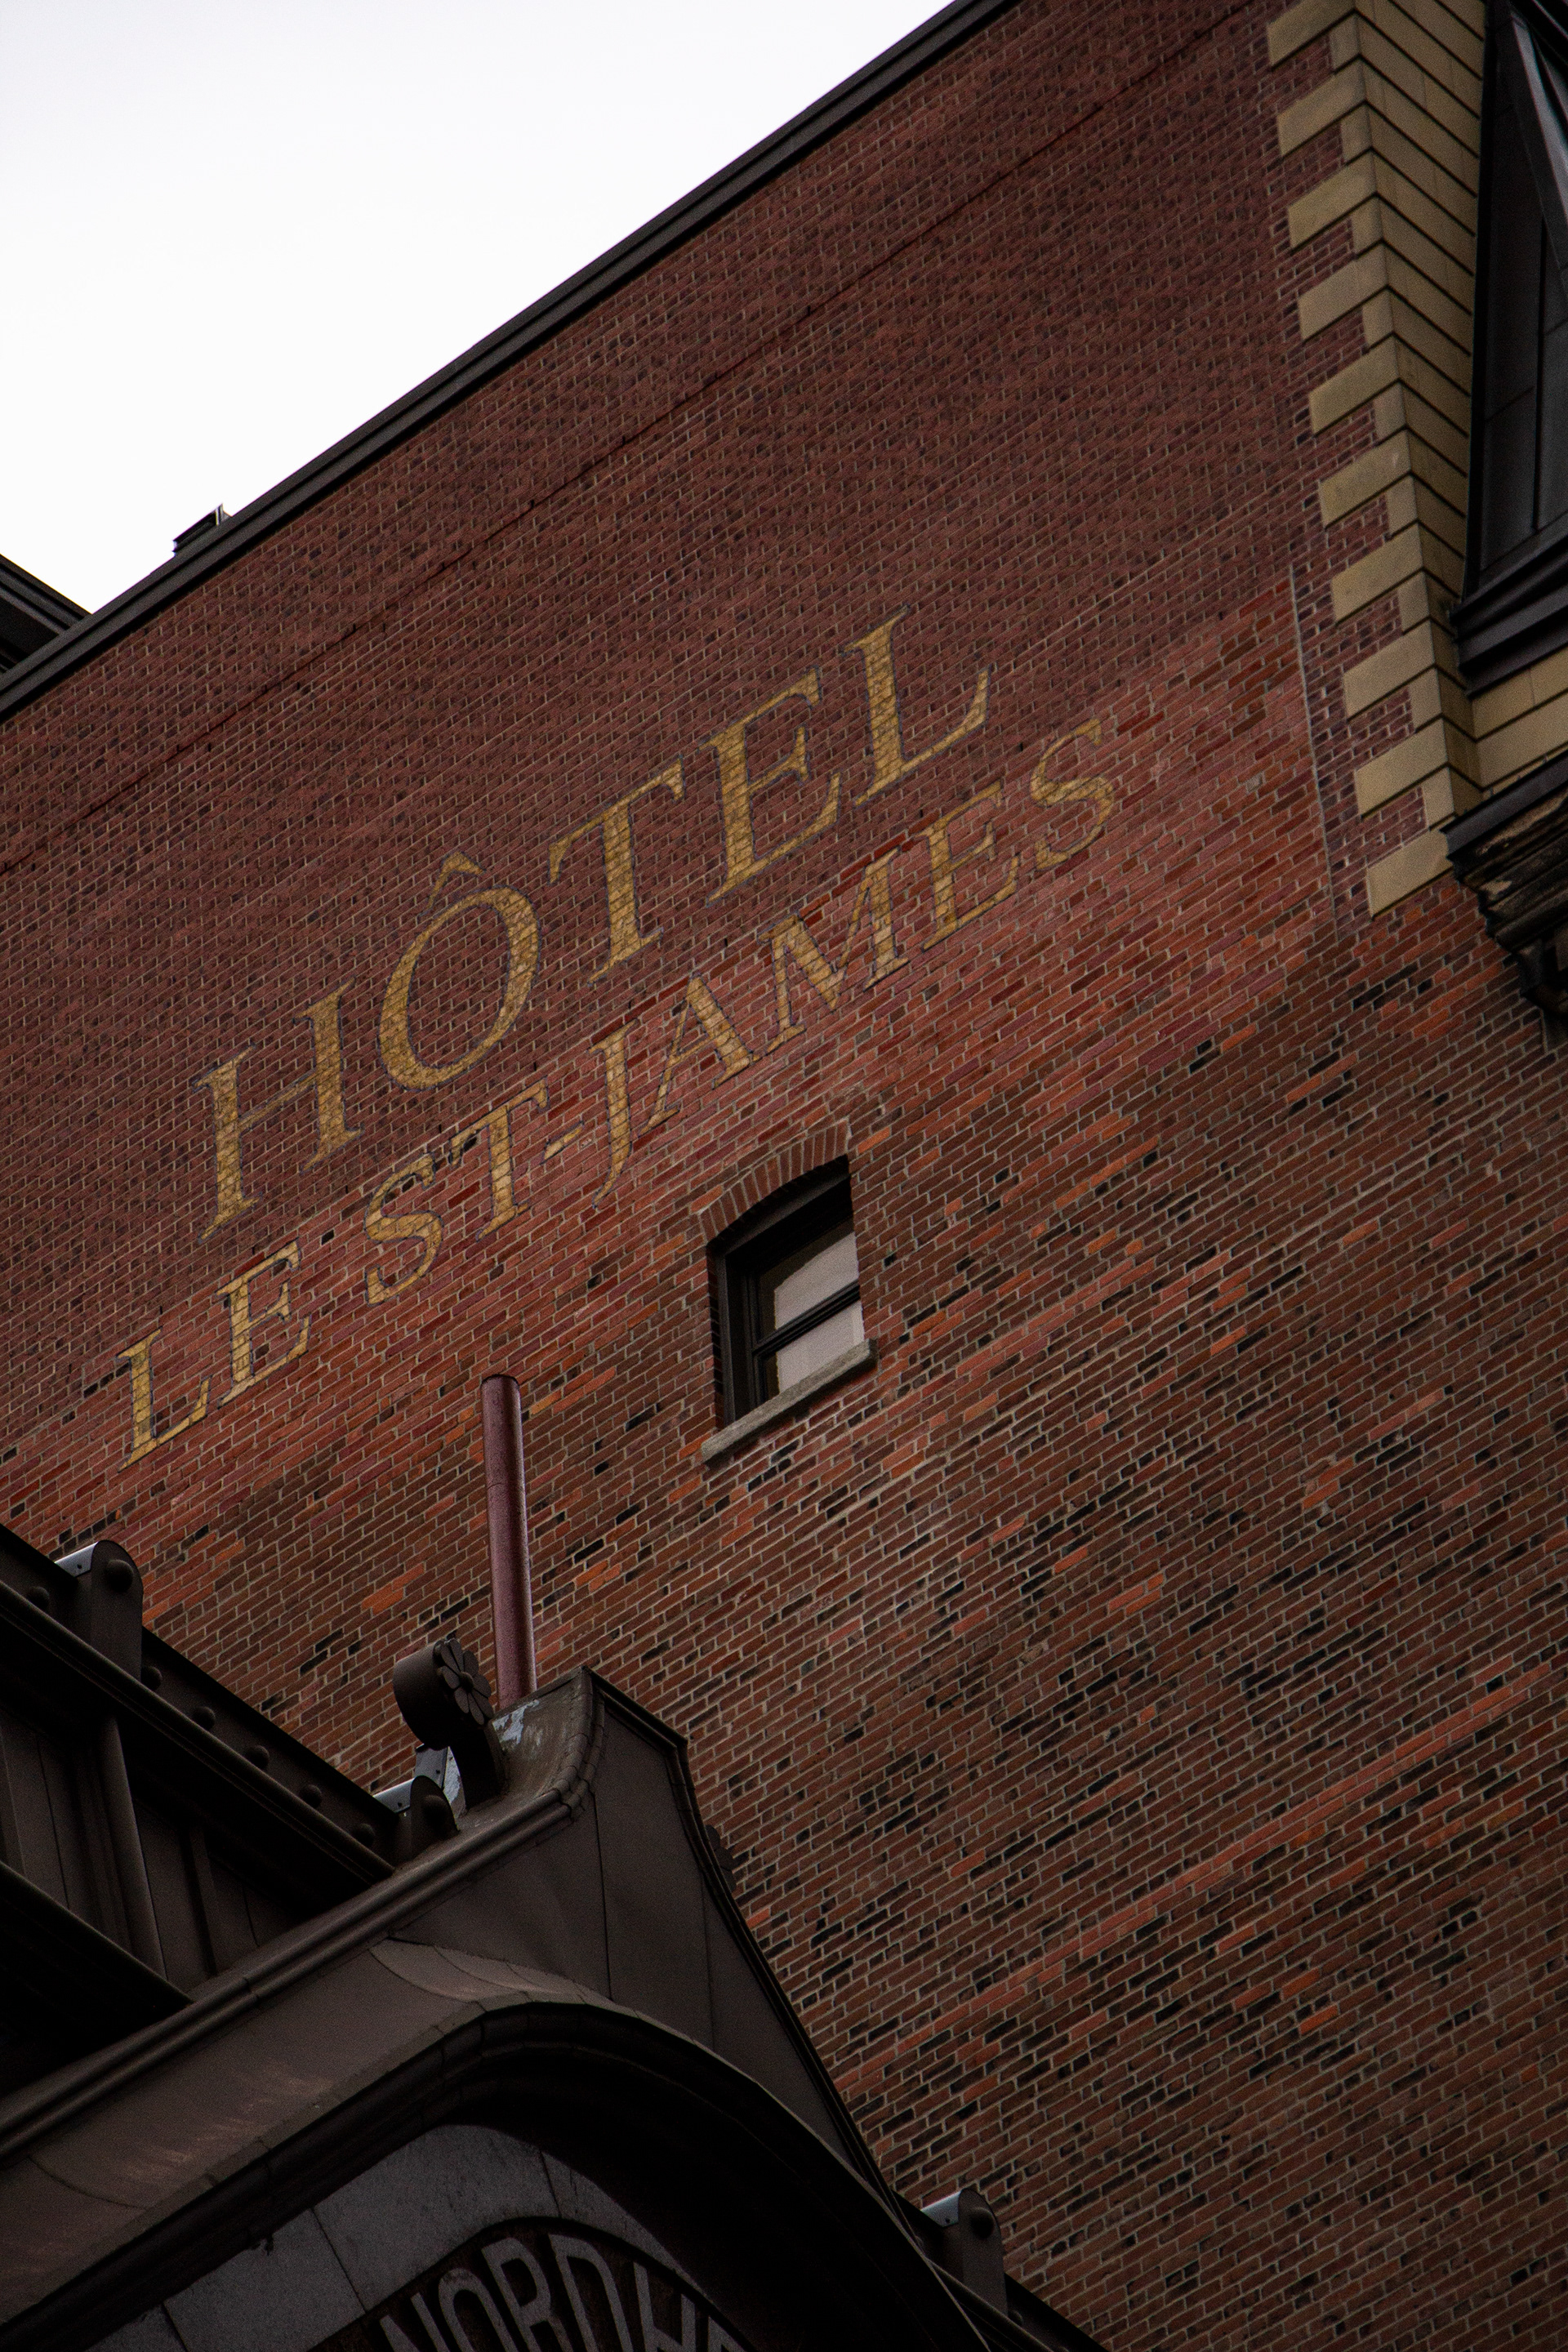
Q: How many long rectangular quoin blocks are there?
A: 10